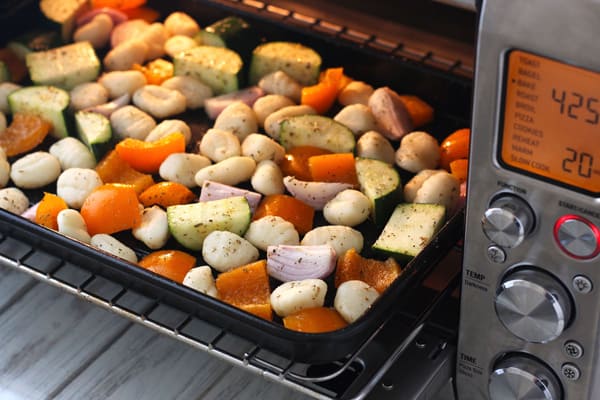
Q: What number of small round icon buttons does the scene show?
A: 4